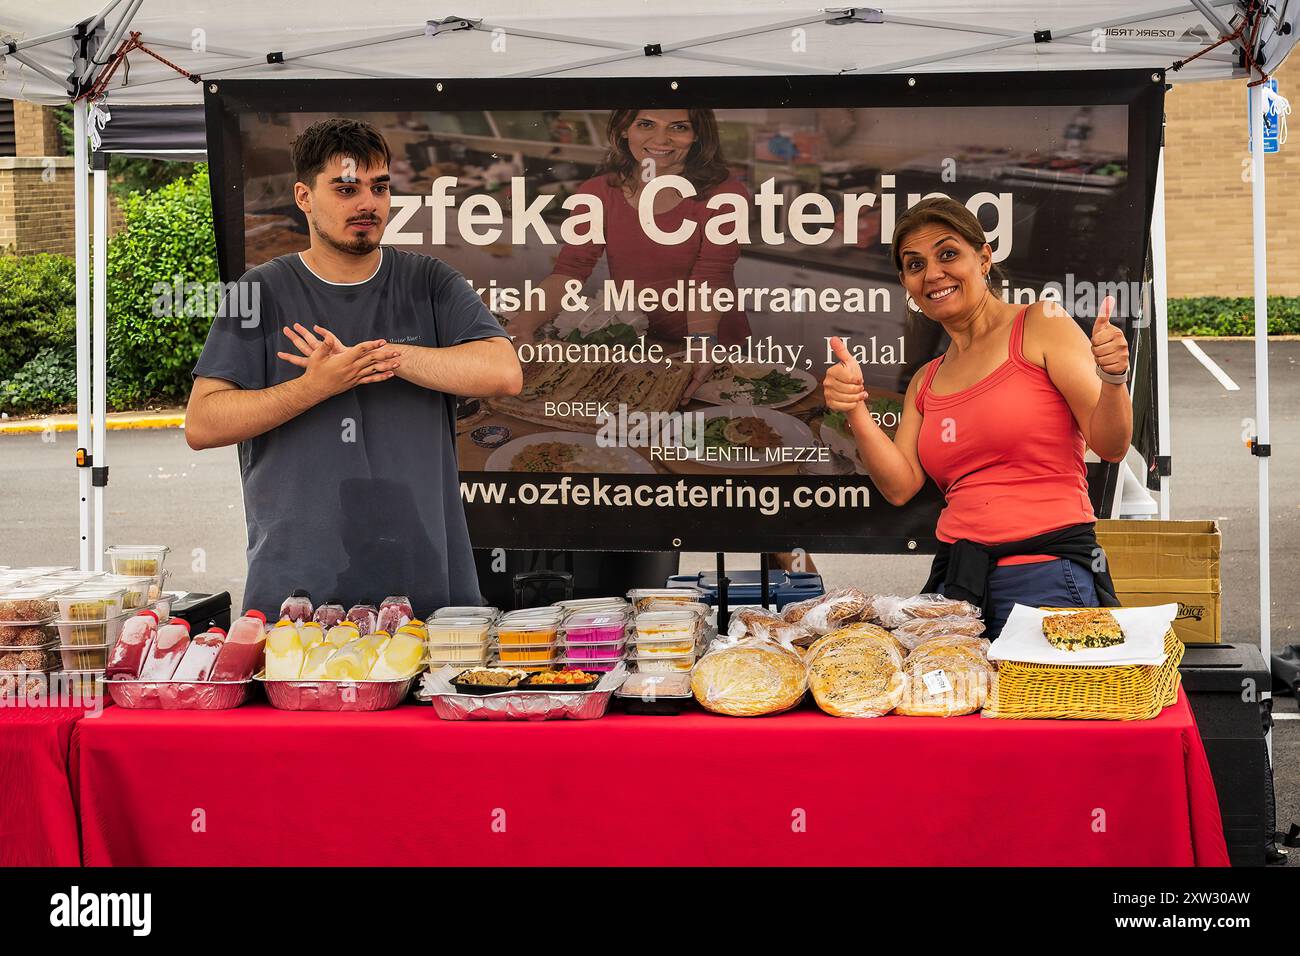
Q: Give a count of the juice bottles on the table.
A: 15